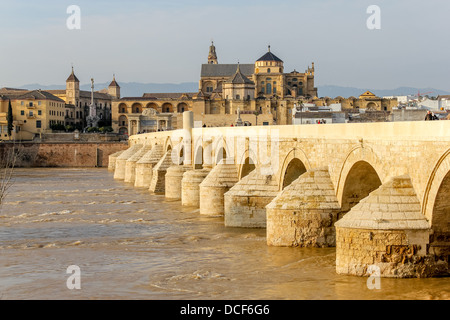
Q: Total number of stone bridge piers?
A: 11